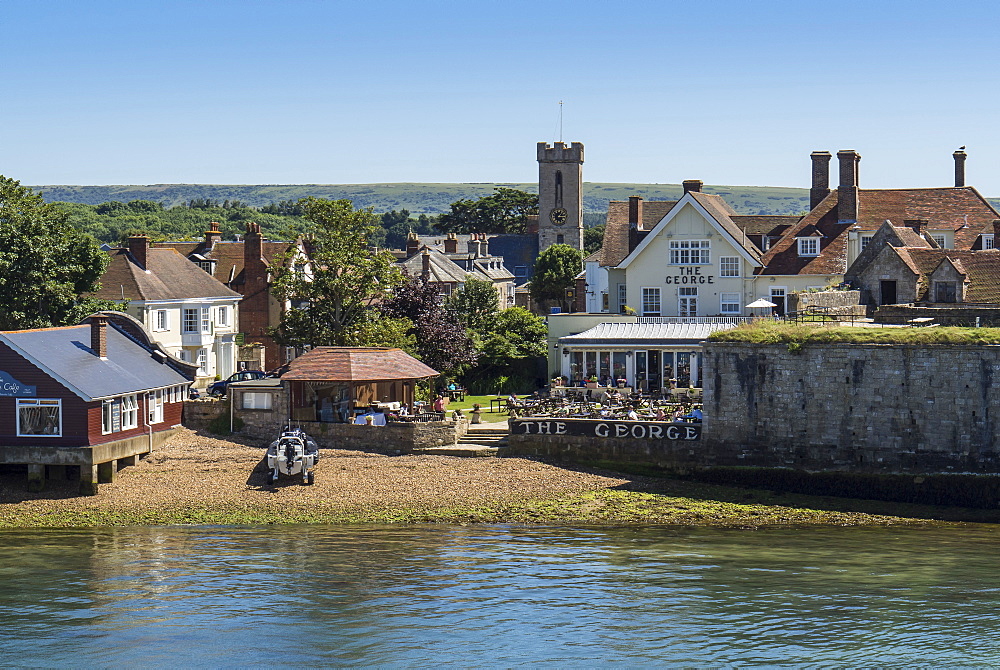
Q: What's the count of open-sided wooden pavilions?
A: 1